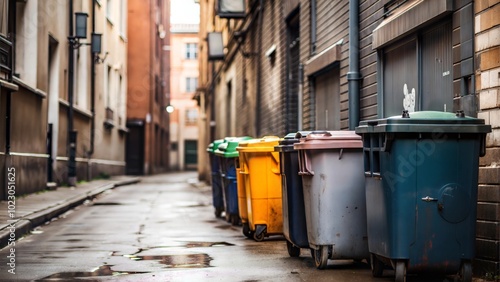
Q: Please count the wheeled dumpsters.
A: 6